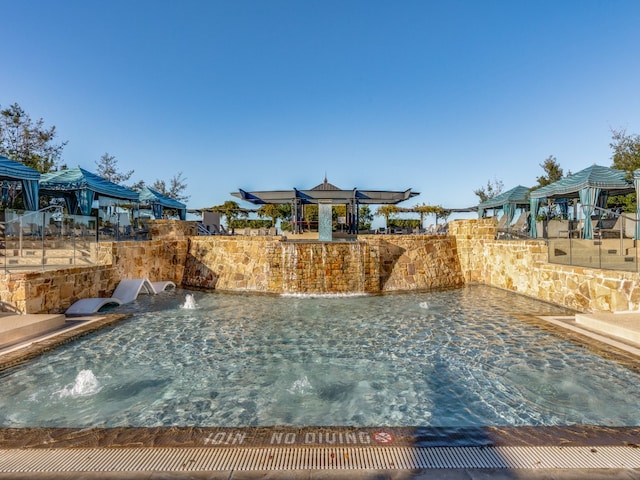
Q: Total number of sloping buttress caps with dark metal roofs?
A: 0